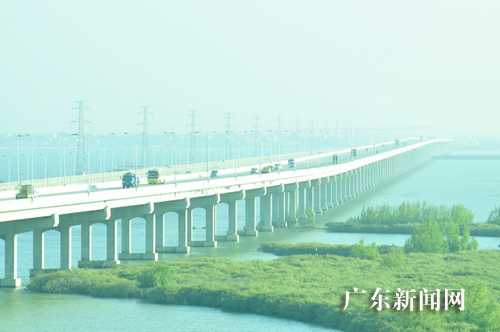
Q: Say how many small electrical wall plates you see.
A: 0